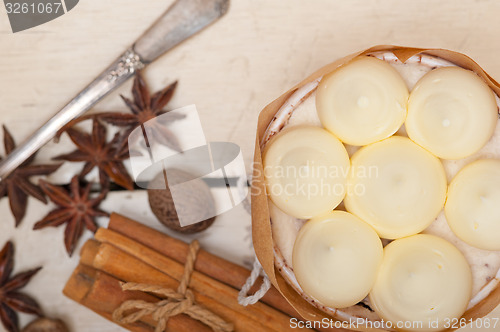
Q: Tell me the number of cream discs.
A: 7